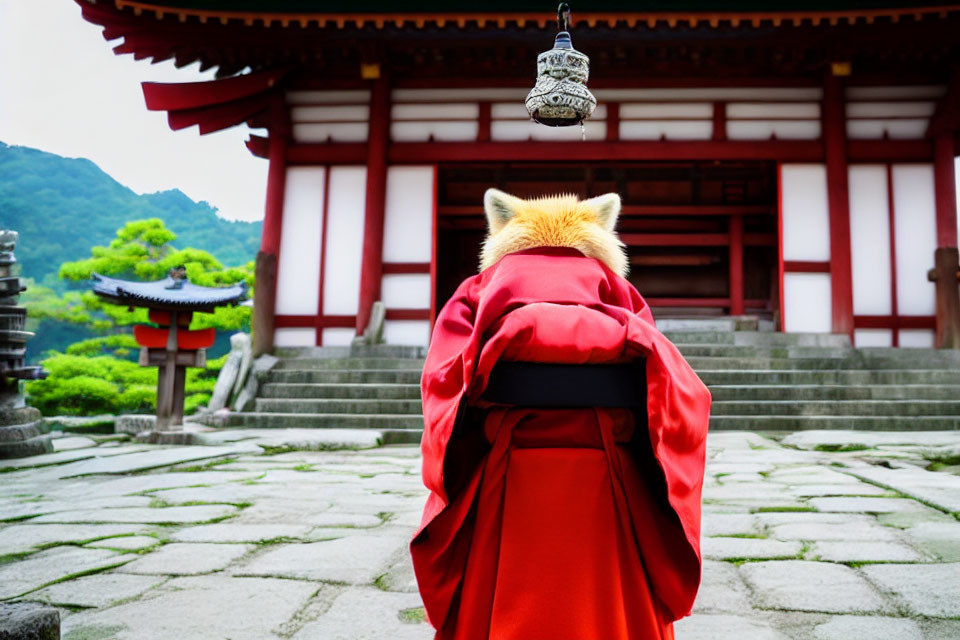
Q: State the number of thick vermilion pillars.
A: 4